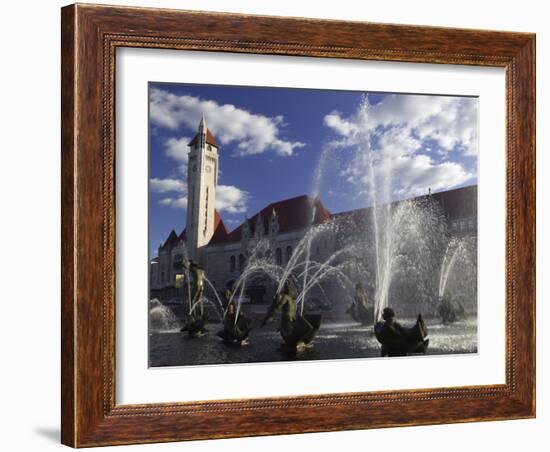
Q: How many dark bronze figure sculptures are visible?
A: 6